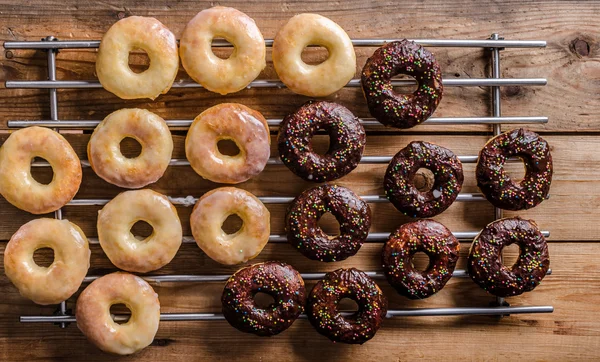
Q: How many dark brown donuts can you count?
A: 9